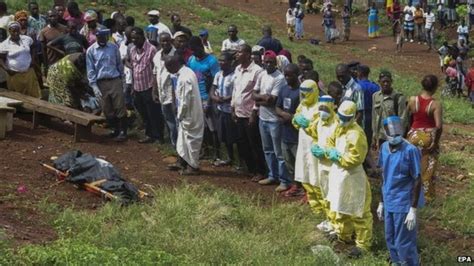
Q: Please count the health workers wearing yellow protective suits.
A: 3